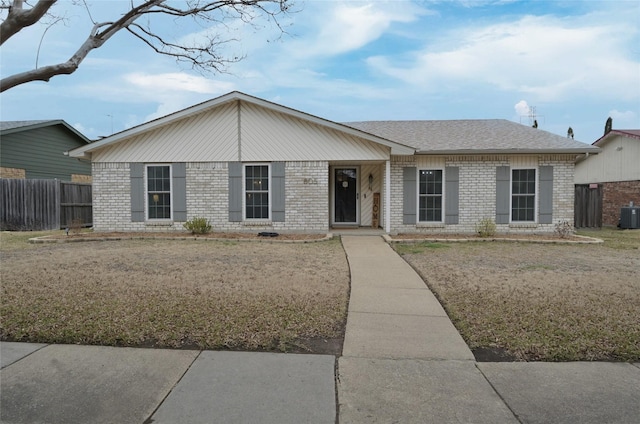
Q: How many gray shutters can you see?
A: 8